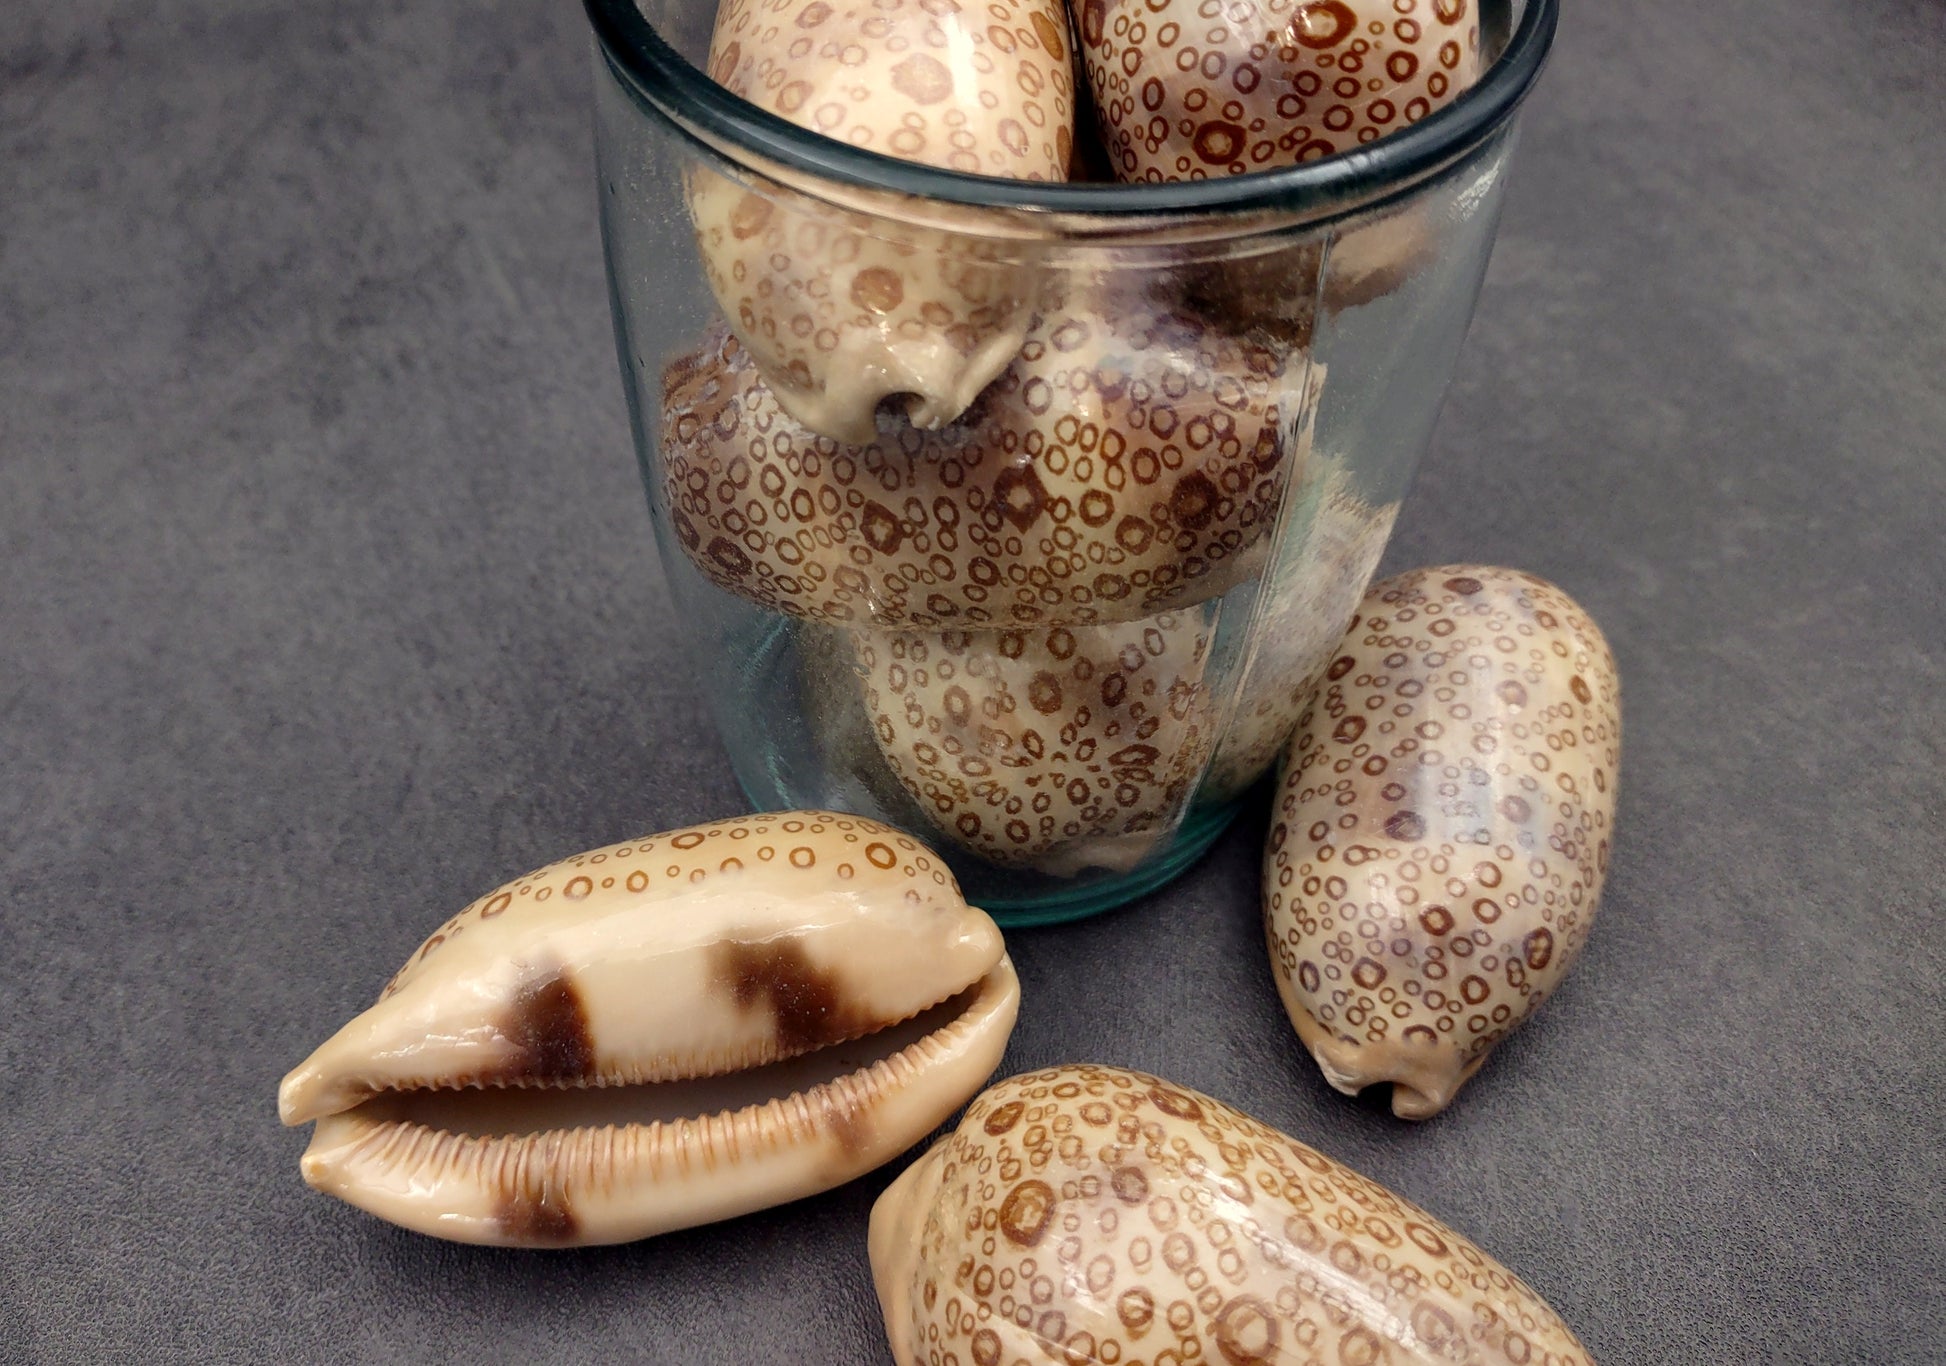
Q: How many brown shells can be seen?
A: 7